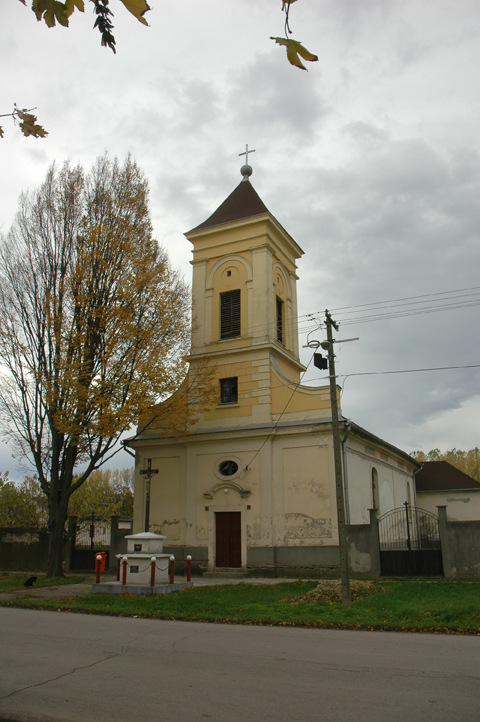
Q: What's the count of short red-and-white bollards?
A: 6